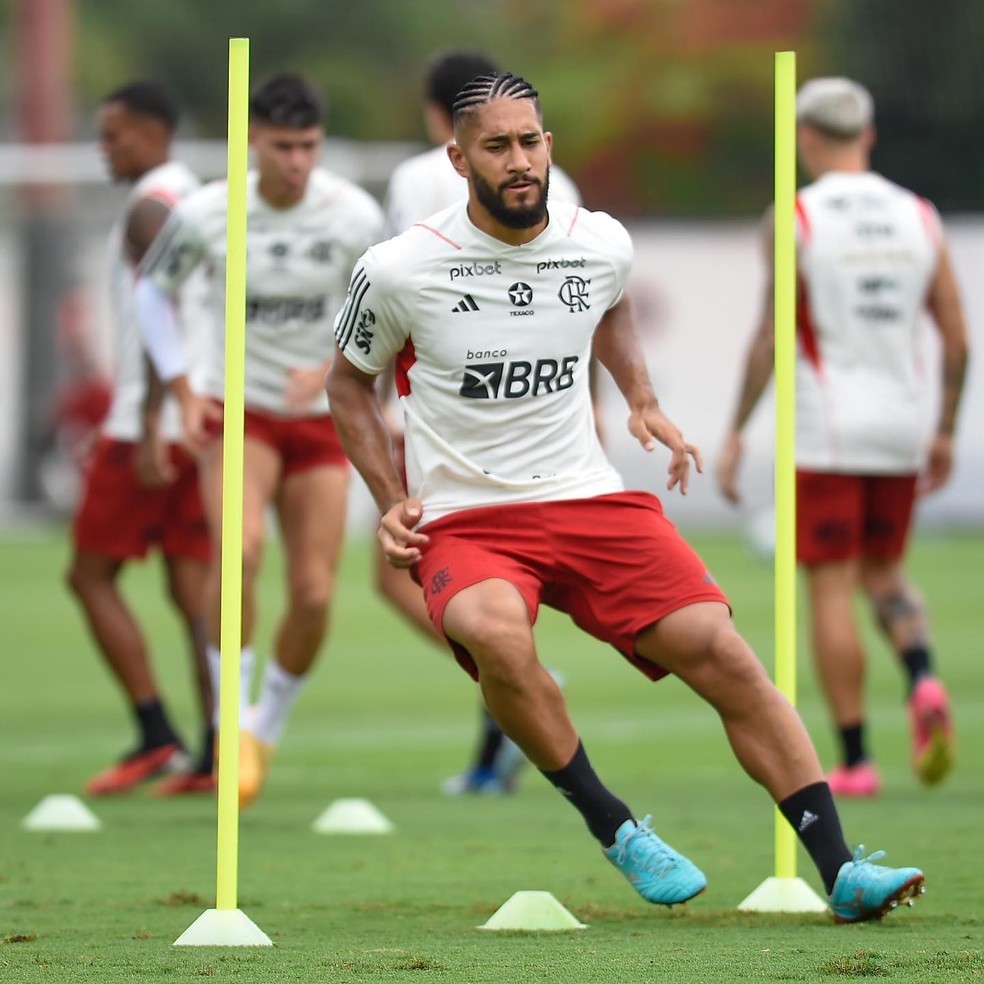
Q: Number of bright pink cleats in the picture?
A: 2